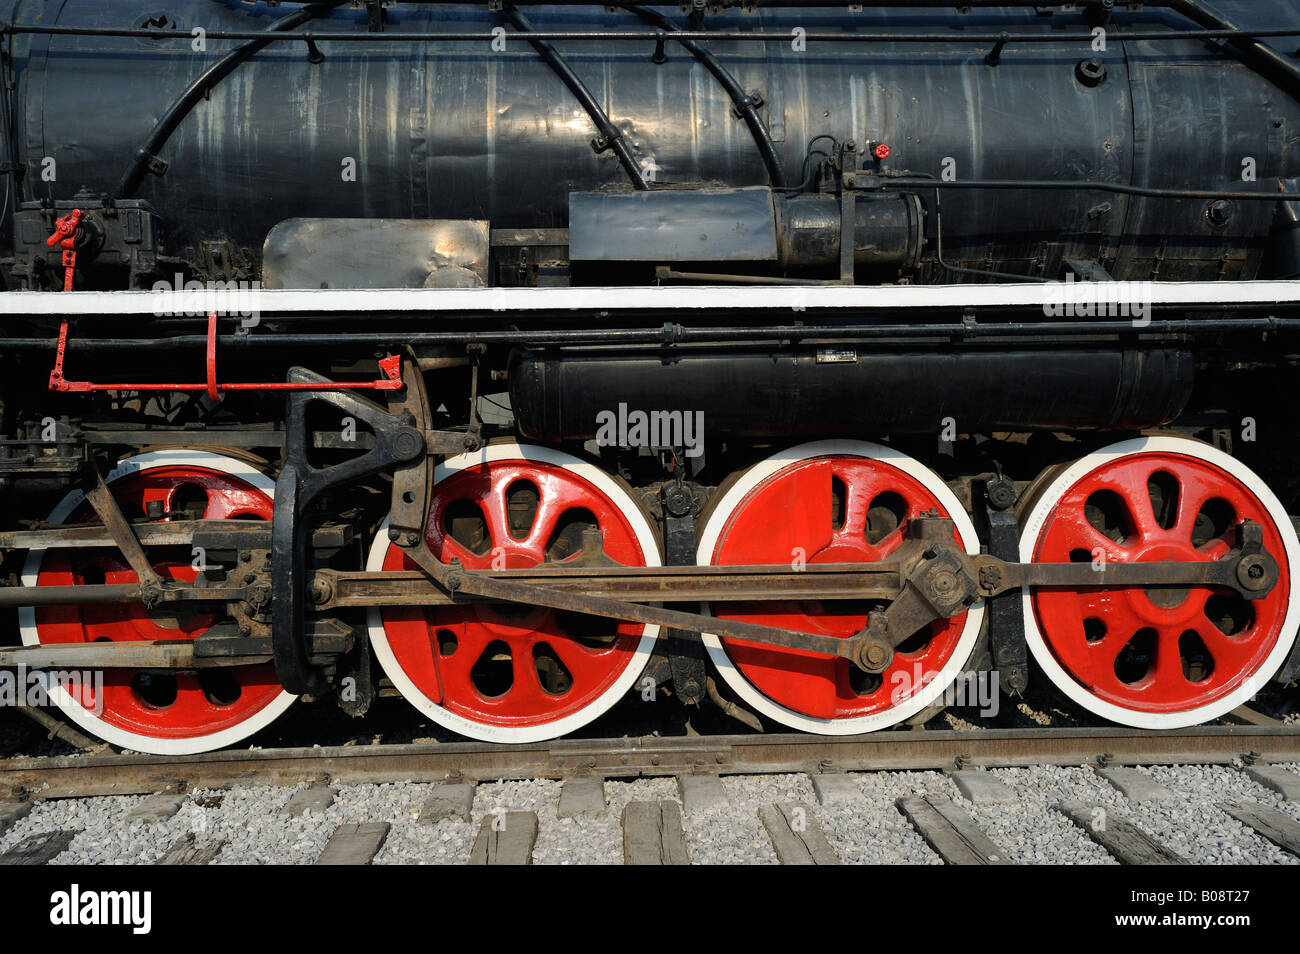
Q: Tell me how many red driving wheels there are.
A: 4